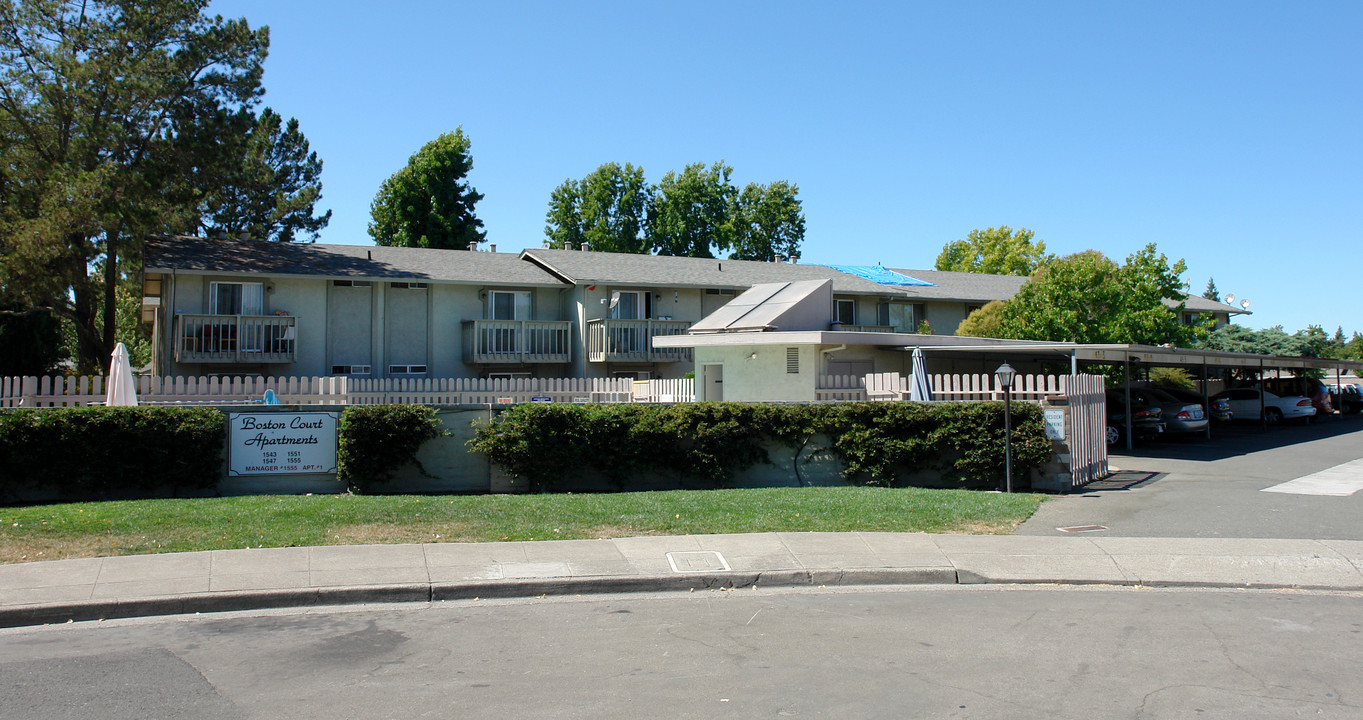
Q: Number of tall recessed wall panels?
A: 2